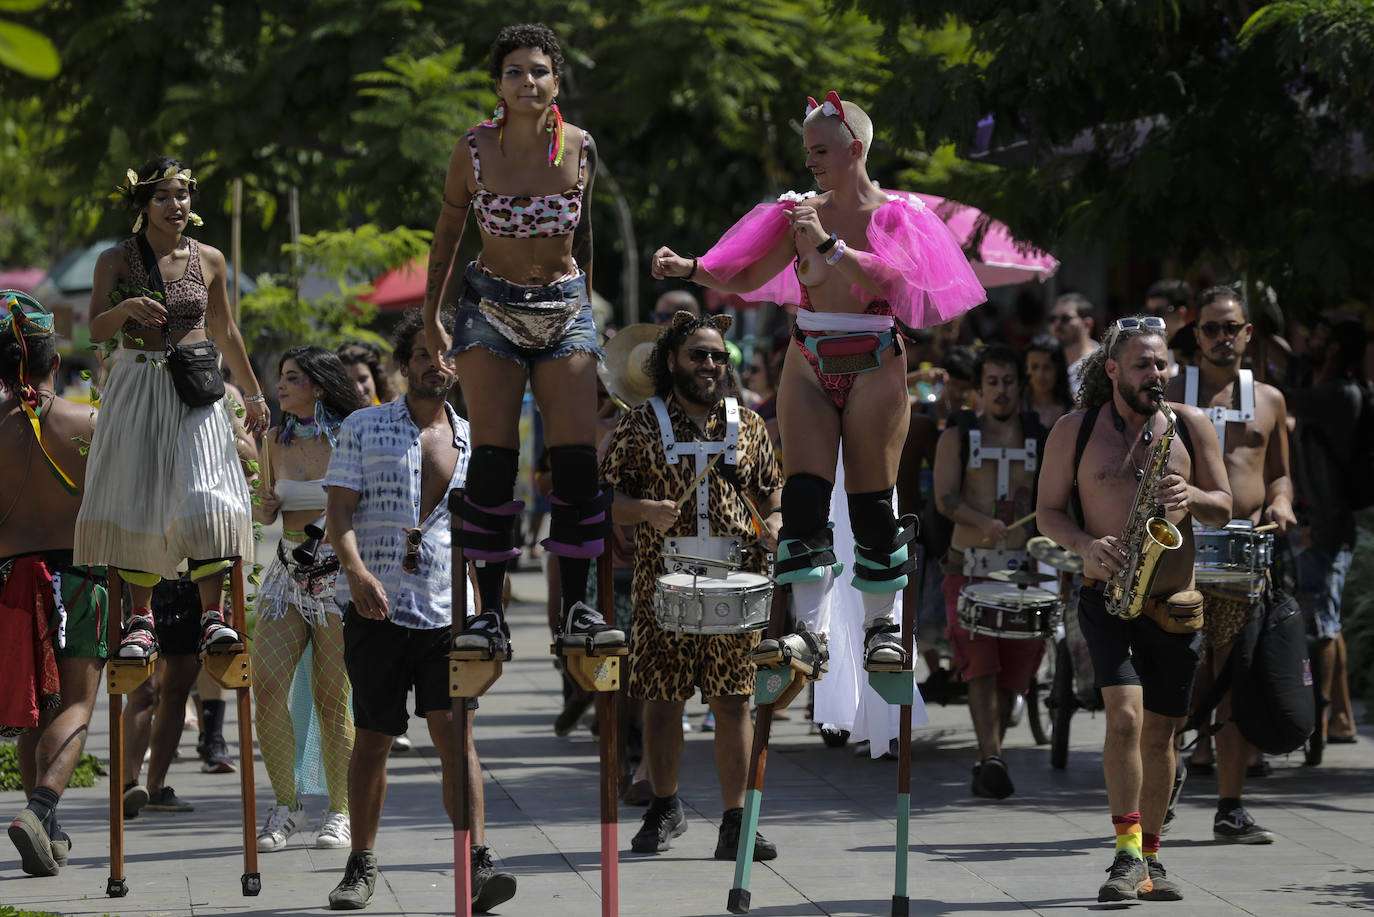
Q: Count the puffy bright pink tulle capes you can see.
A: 1